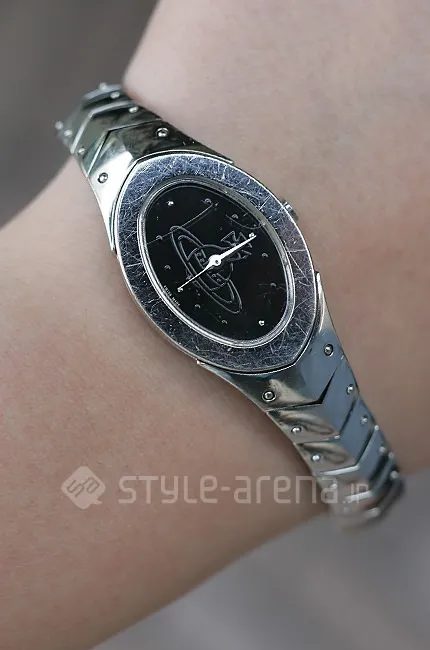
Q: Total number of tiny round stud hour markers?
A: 12